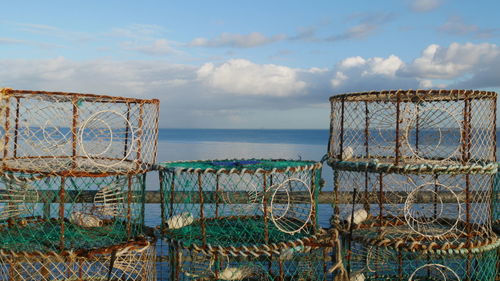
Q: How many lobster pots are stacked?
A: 8